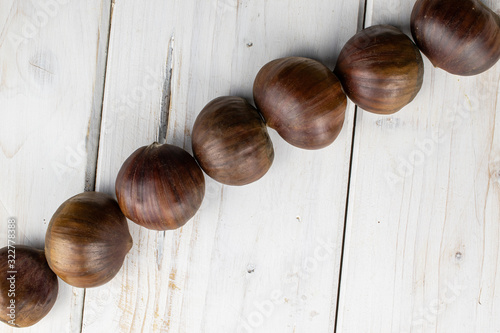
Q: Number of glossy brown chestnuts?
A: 7